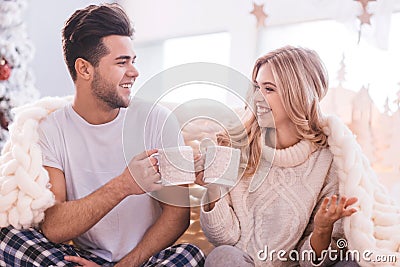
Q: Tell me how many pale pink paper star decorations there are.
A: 3